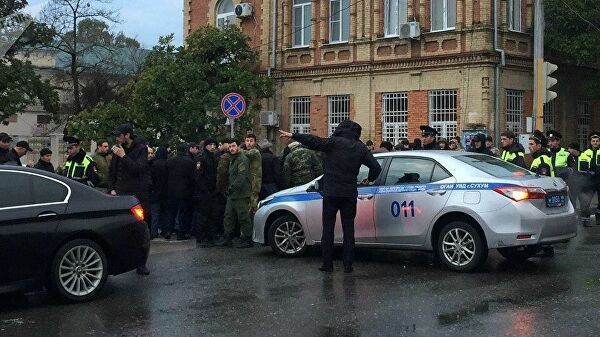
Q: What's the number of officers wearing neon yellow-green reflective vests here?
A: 5